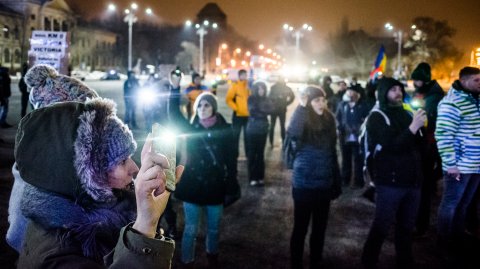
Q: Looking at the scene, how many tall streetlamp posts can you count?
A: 4